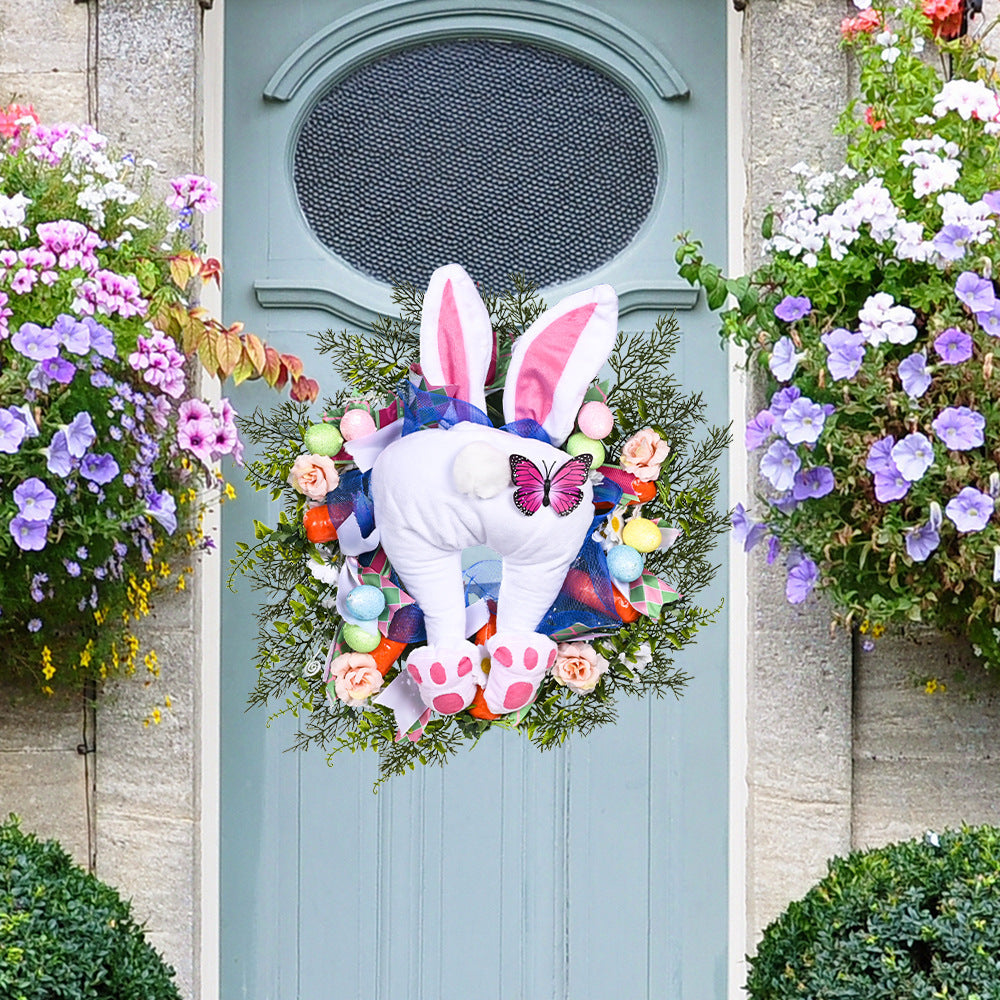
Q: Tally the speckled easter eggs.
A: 8